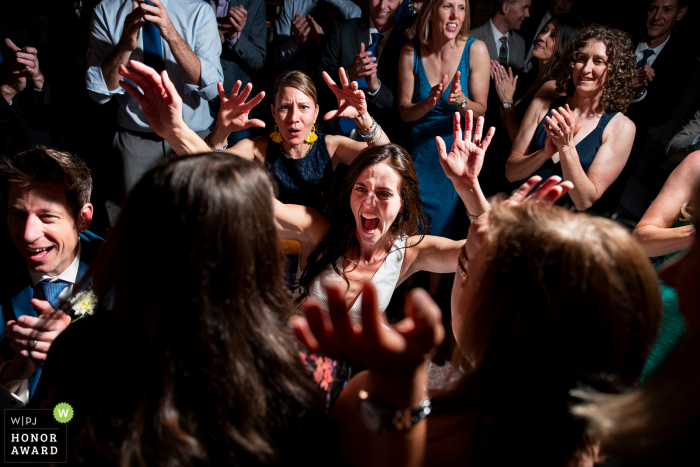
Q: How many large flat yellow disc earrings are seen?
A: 2